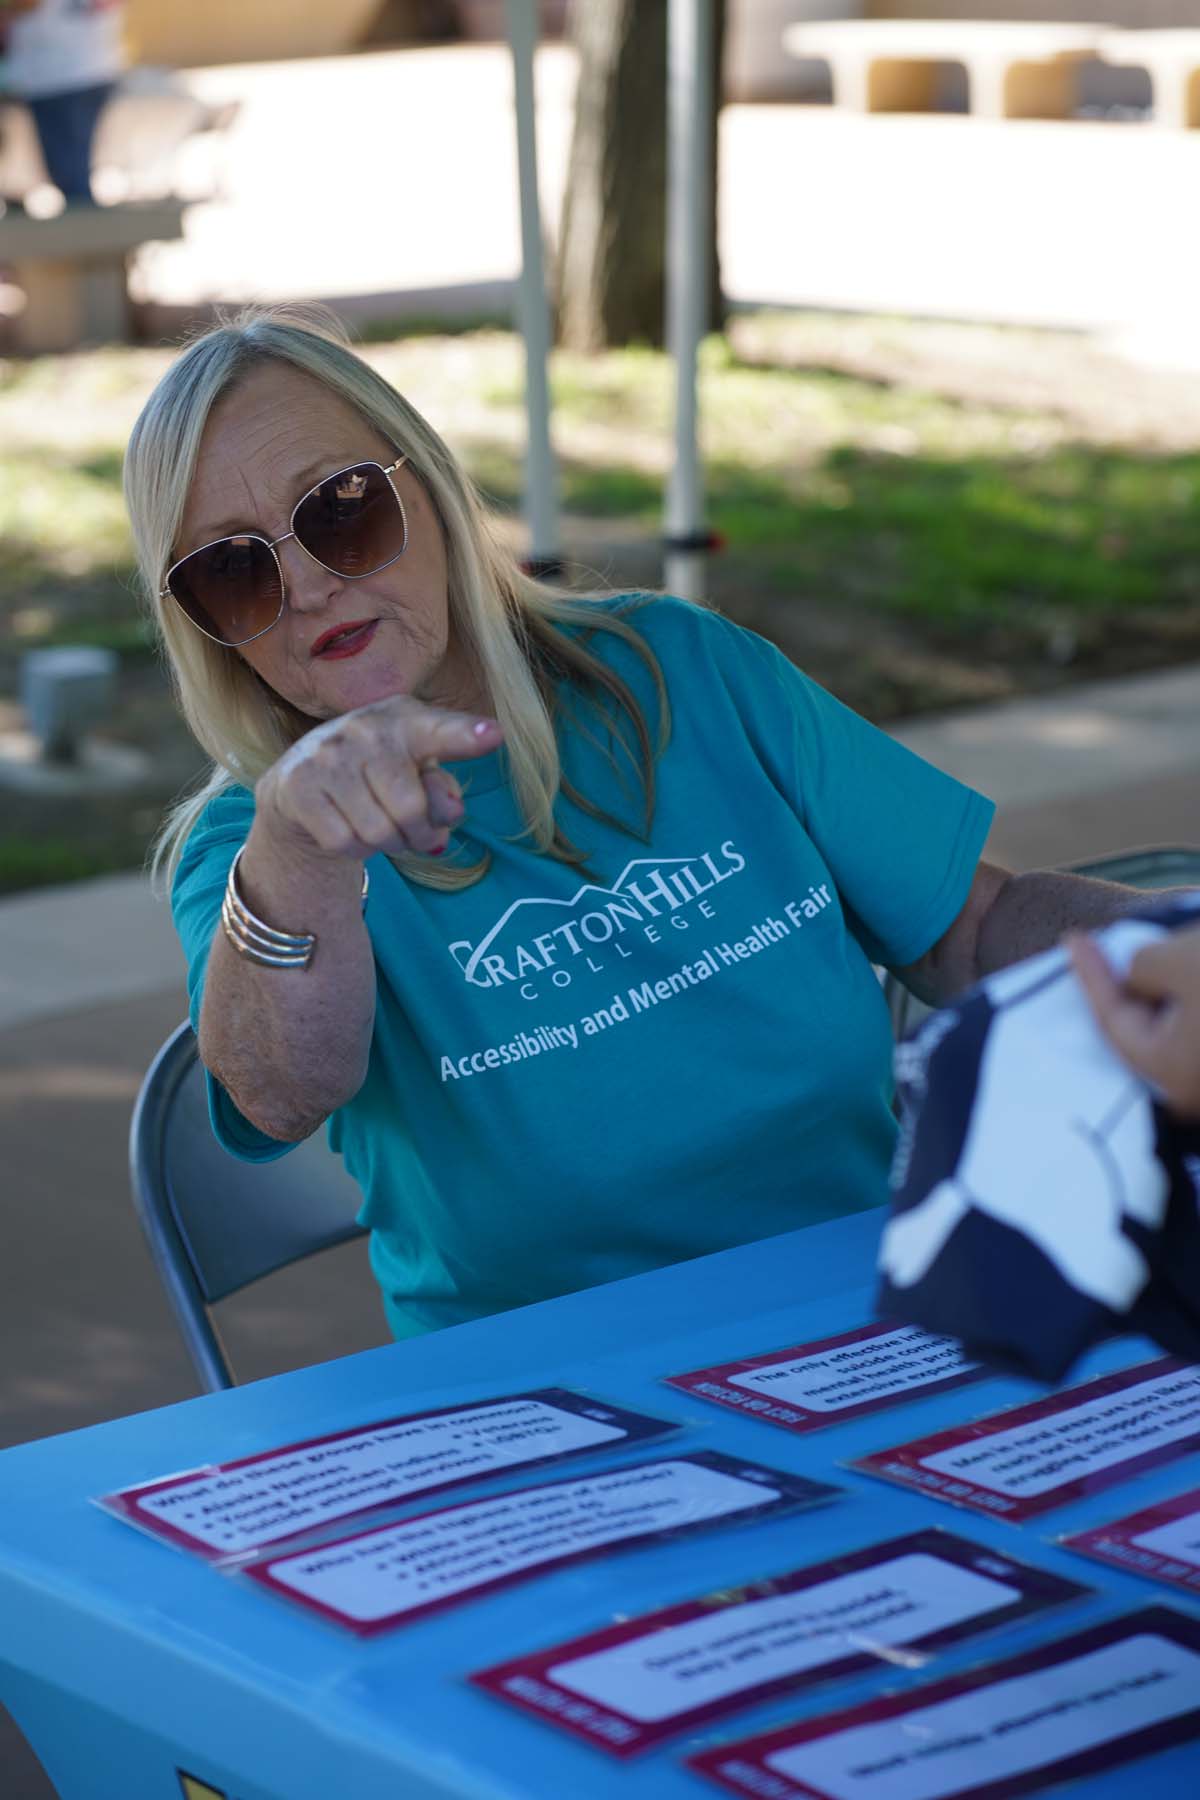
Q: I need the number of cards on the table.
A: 7